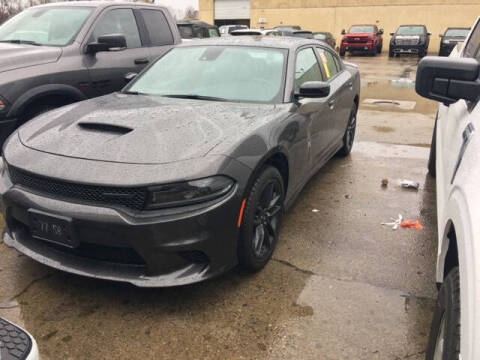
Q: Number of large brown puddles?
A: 1